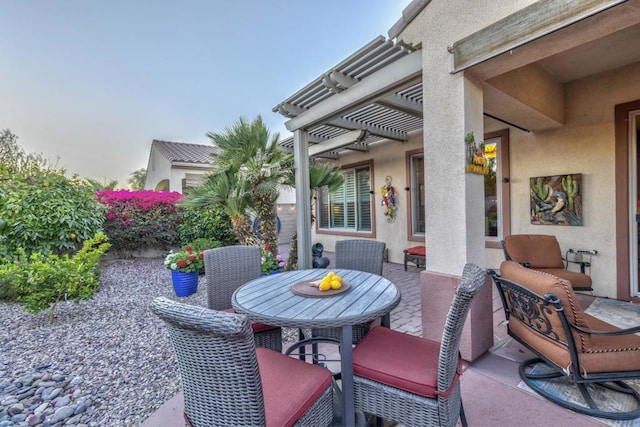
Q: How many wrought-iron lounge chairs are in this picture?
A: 2